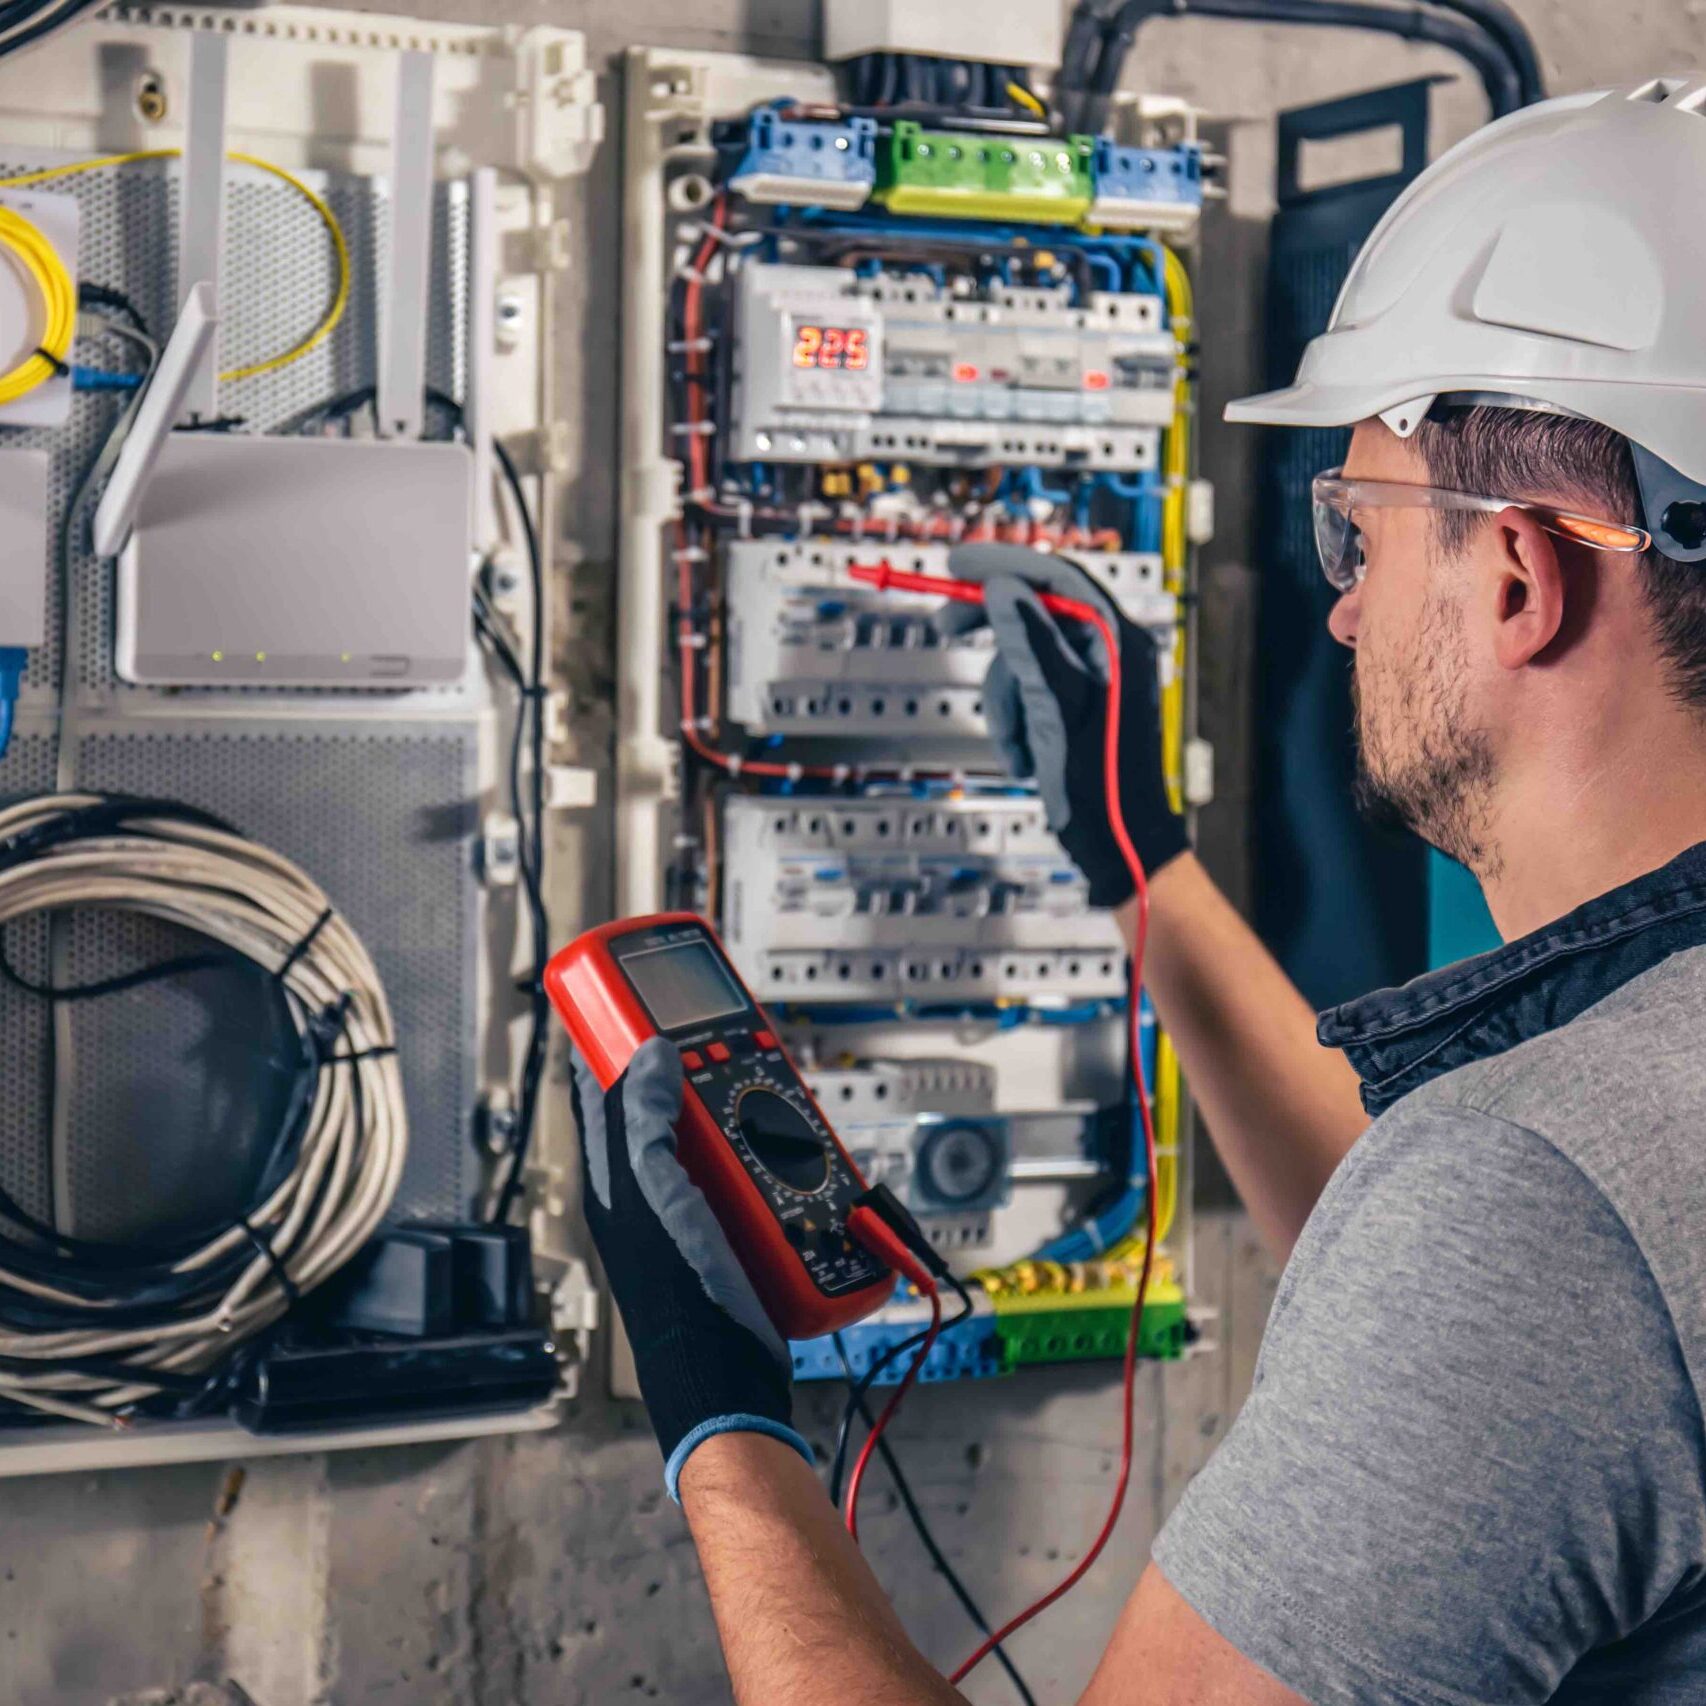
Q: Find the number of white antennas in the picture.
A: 4